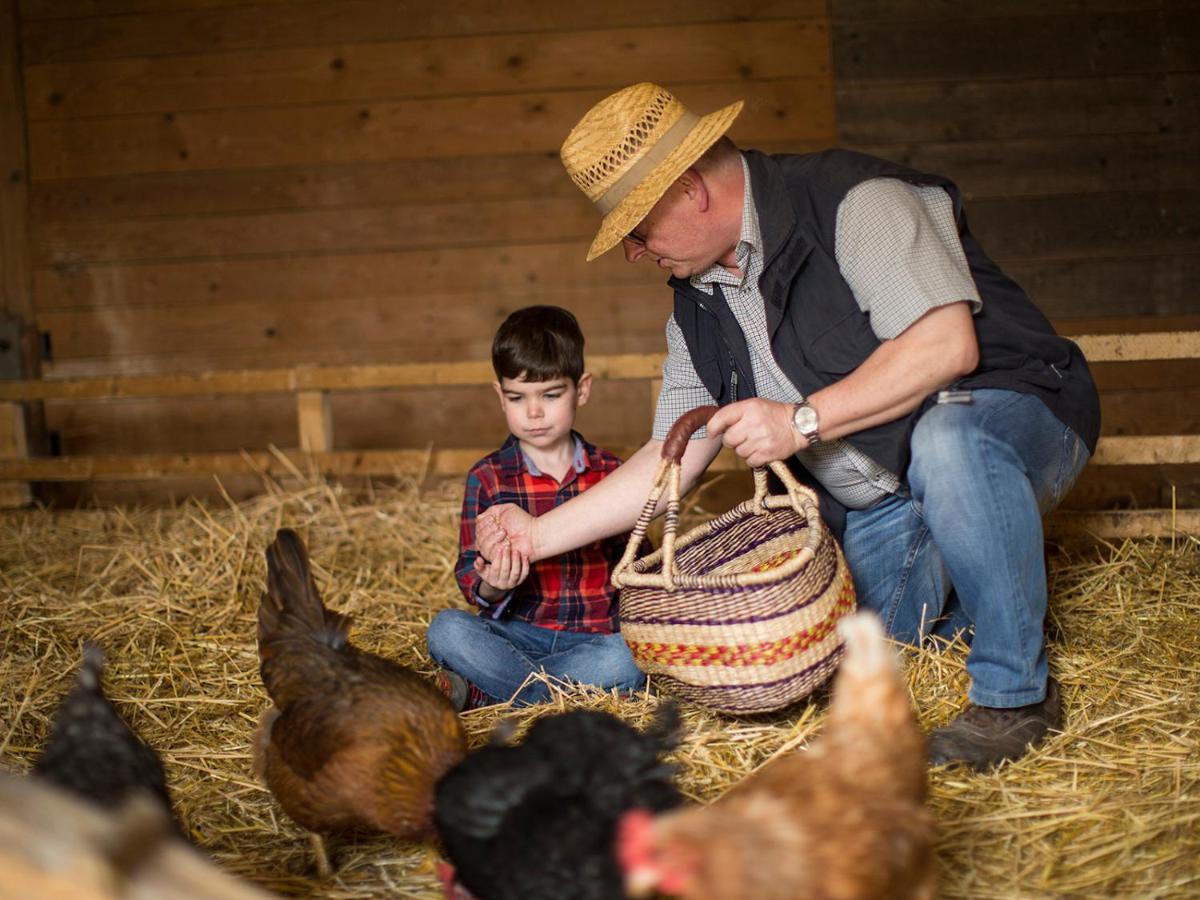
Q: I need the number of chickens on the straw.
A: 4